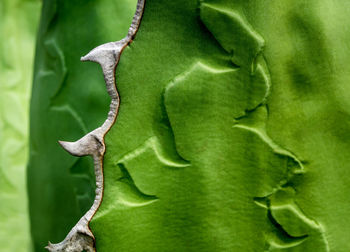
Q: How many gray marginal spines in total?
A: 3